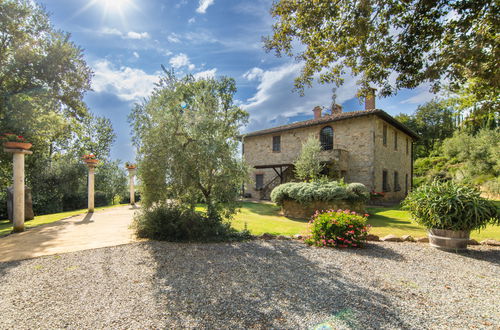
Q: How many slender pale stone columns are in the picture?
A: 3